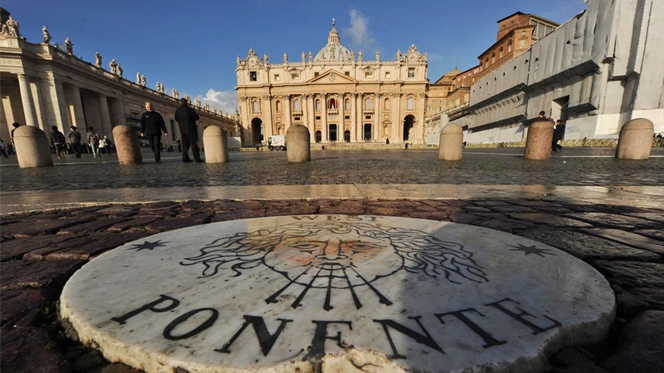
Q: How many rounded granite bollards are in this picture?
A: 7